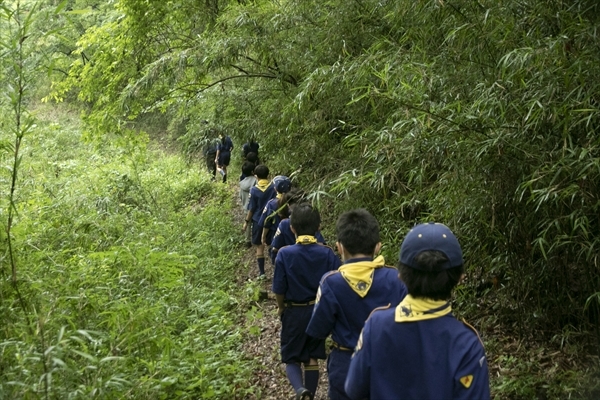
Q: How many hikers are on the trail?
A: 11